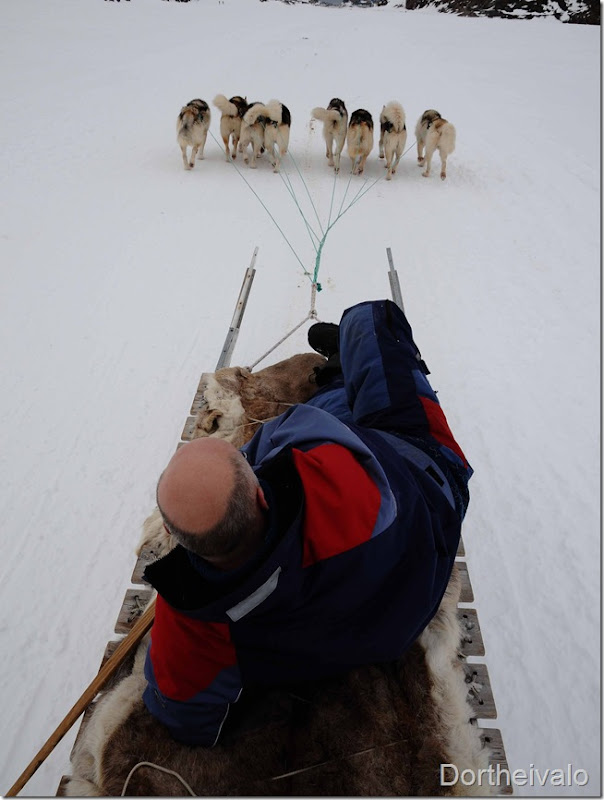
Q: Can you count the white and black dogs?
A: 8